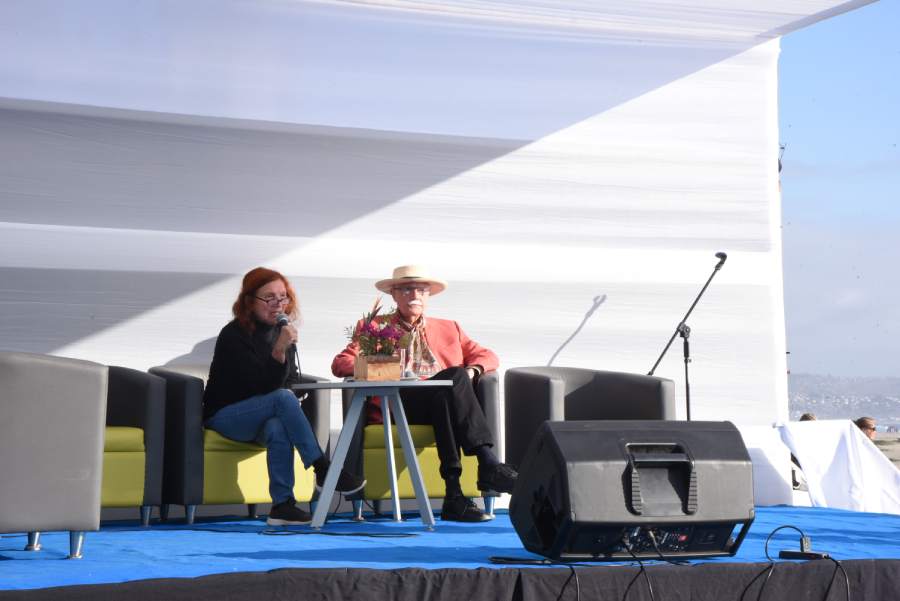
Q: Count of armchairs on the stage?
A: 5